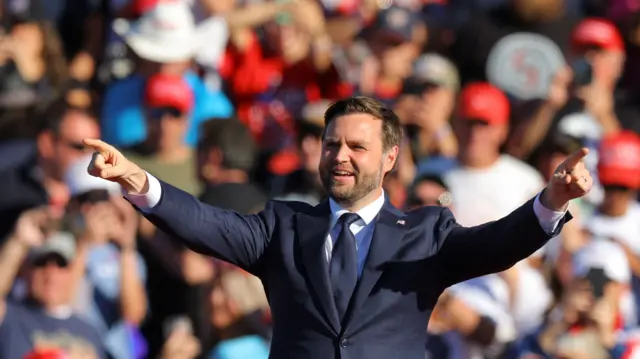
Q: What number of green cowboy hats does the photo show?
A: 0